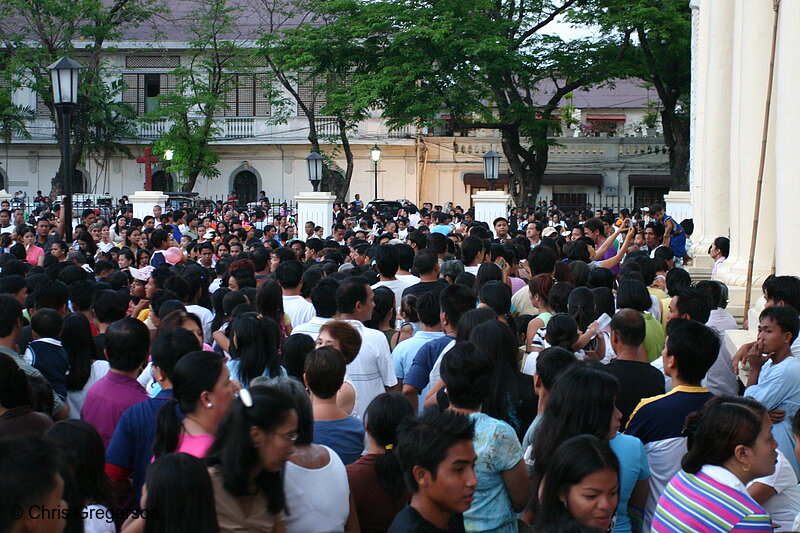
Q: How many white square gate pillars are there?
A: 4